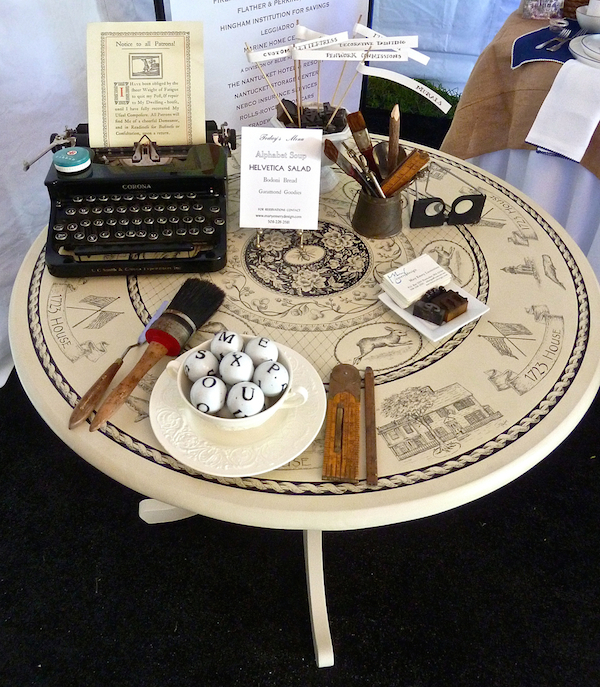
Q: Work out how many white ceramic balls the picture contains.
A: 7